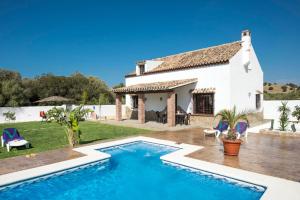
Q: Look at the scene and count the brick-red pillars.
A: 3